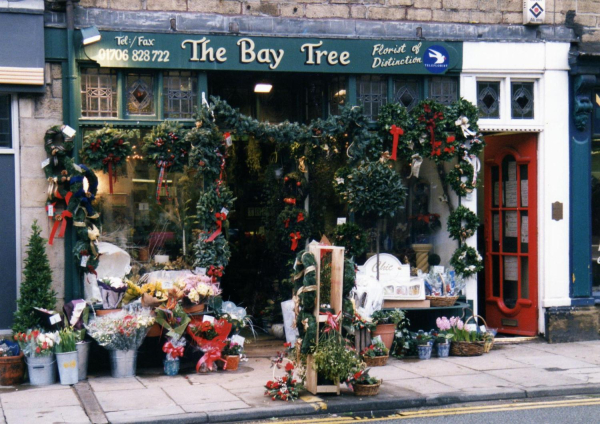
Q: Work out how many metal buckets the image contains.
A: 4